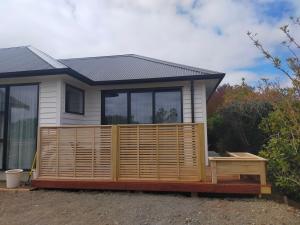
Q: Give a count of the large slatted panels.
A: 2